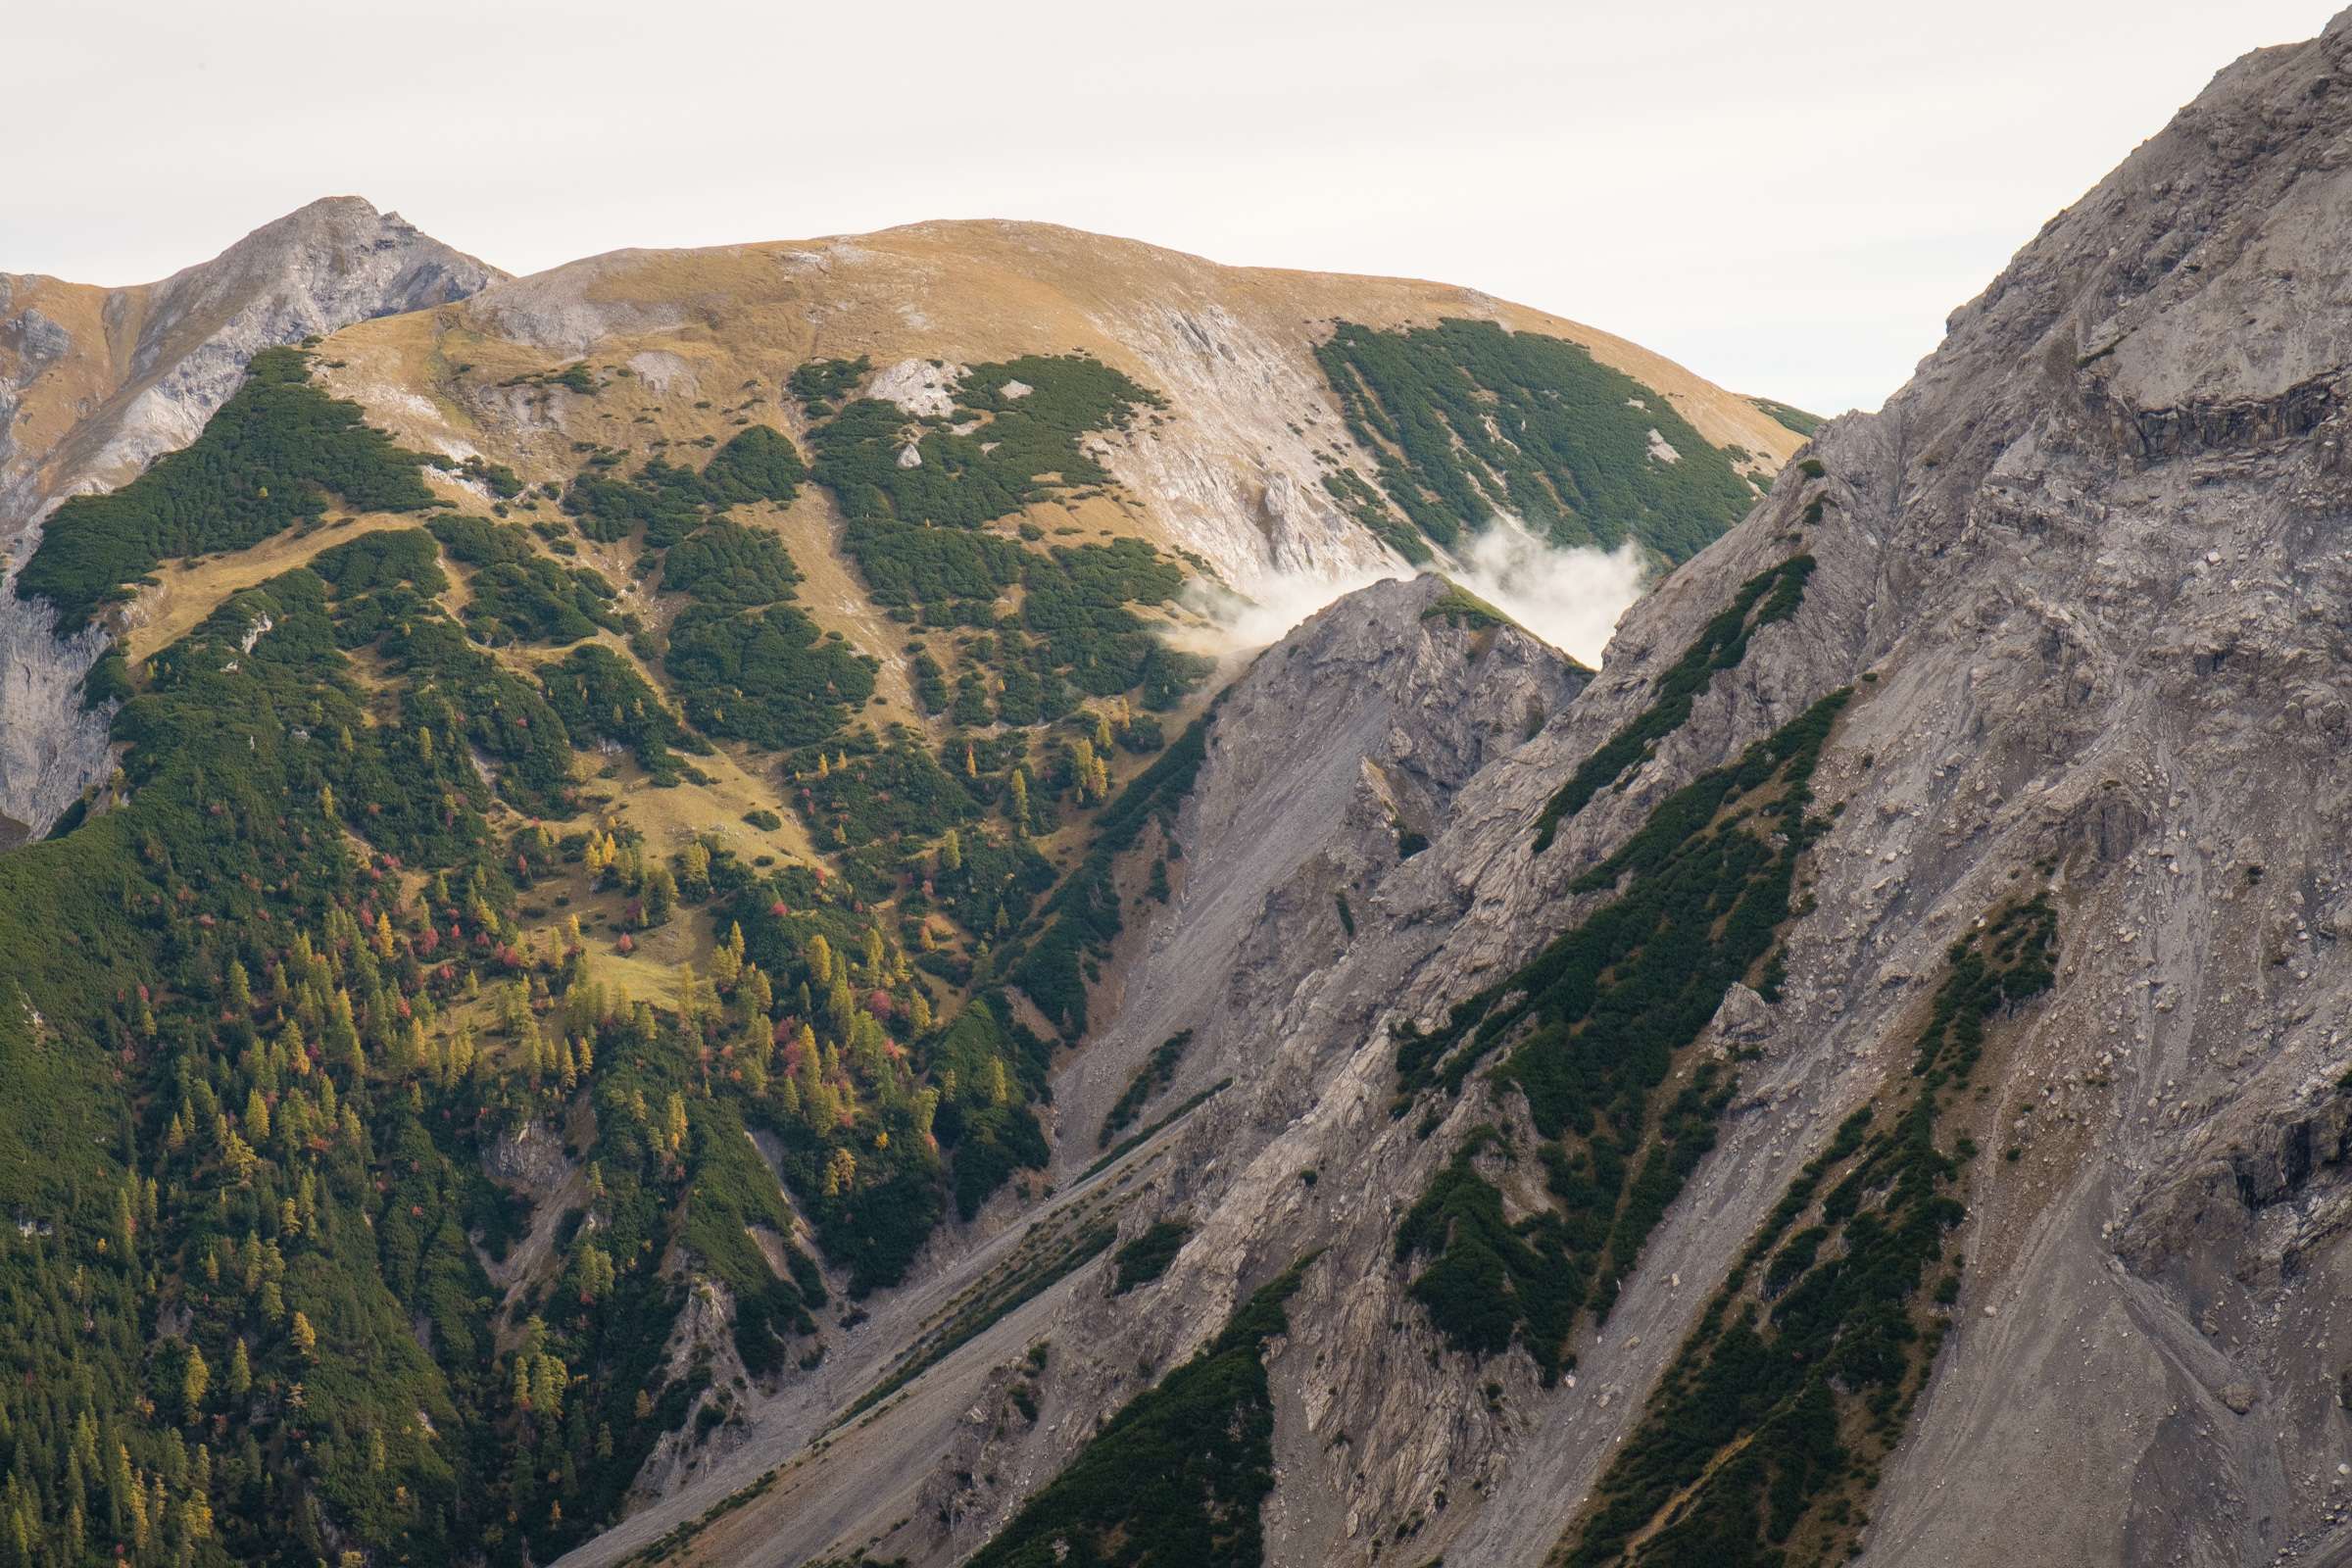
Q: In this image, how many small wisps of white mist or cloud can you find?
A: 2